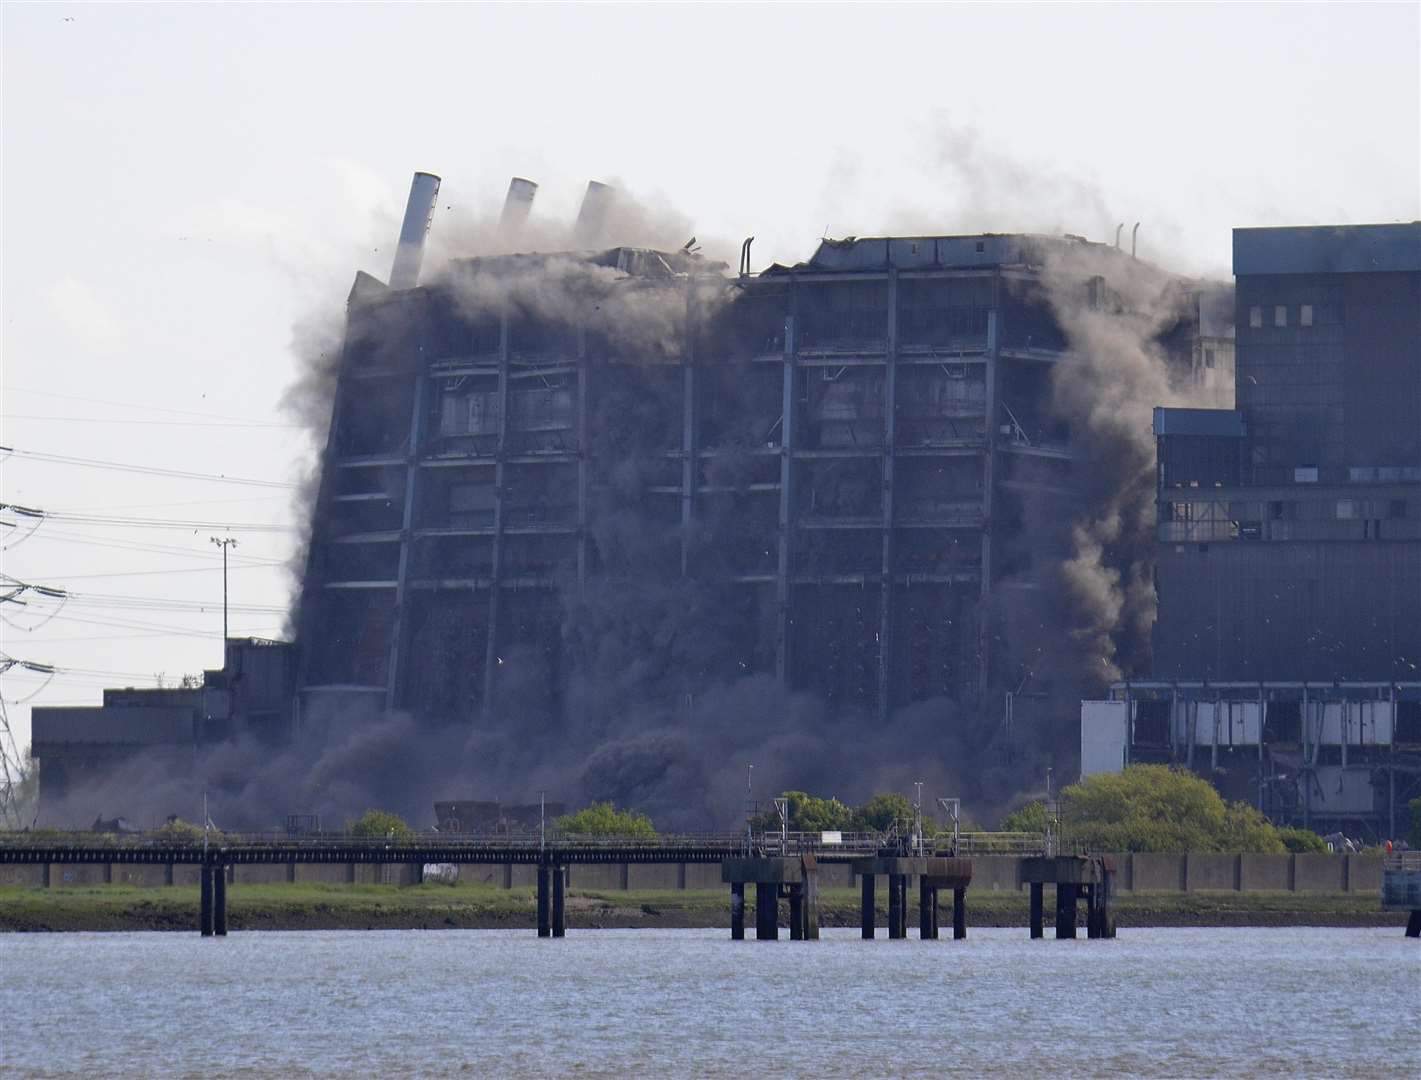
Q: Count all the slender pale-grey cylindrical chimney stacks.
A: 3